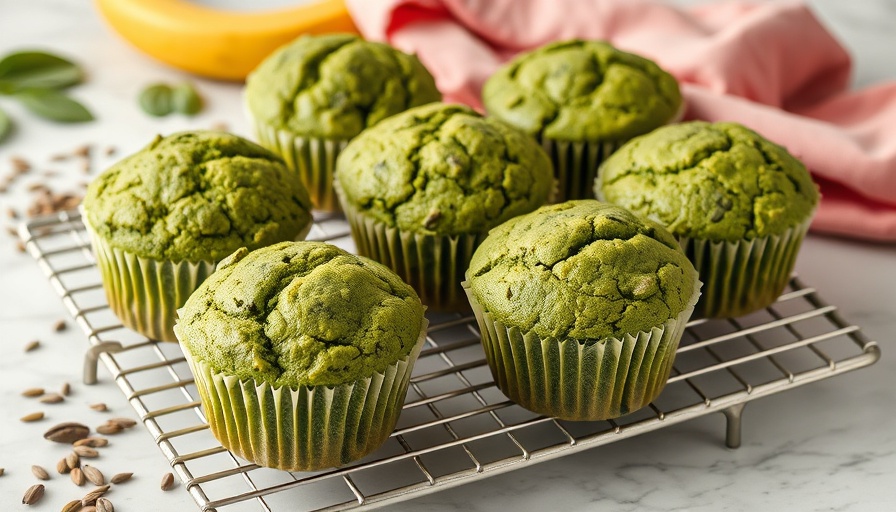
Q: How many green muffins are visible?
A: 7